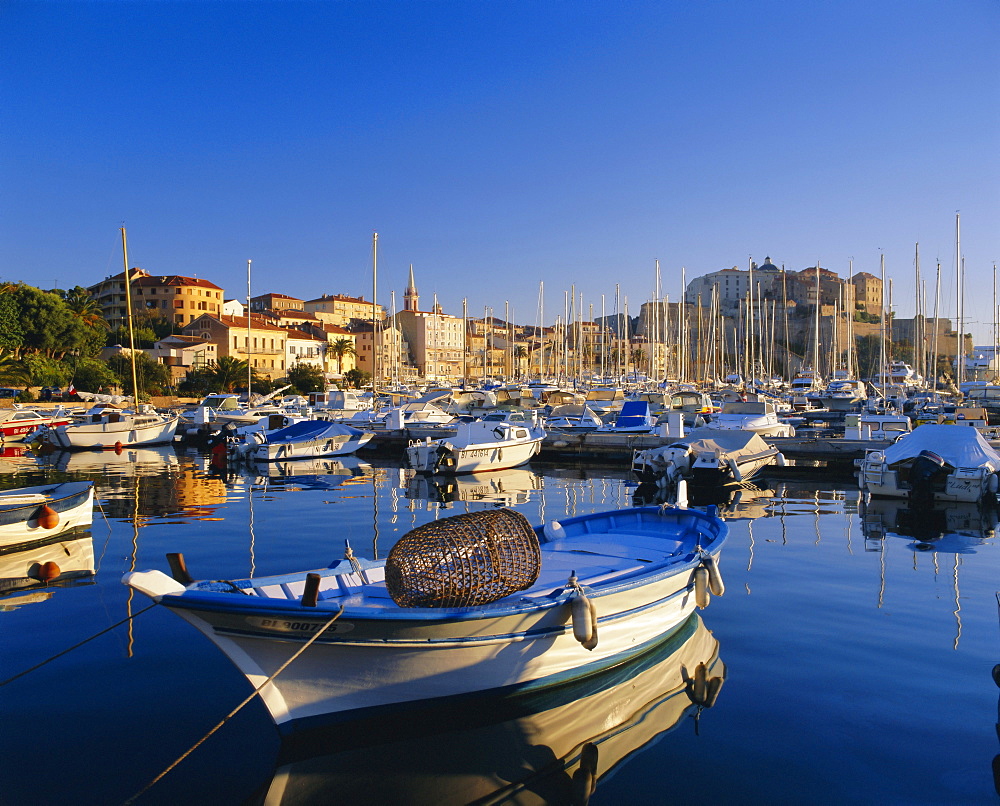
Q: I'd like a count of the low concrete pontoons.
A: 1